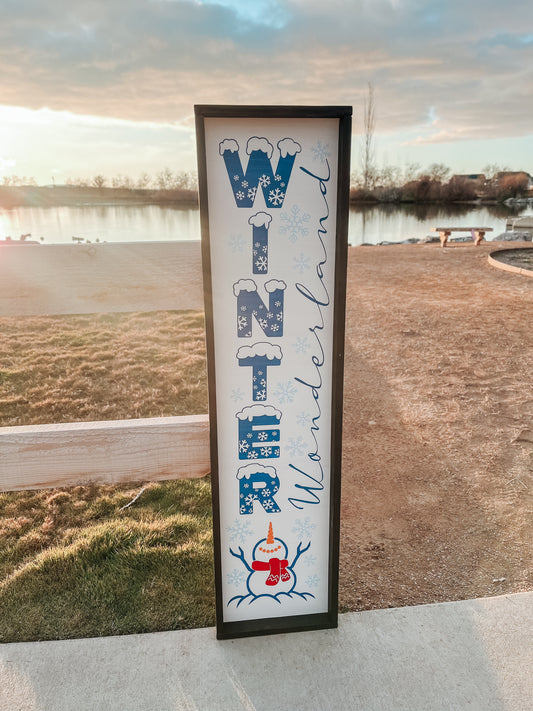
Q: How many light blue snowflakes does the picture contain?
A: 14